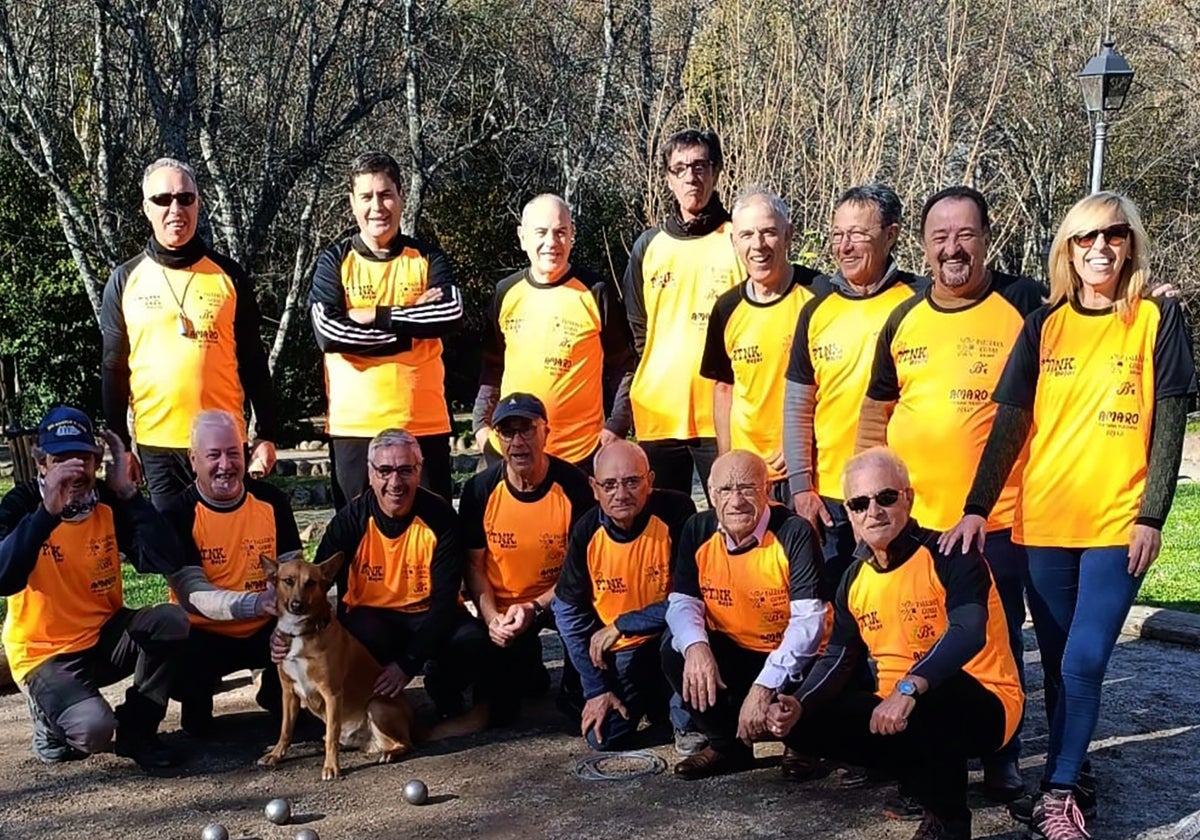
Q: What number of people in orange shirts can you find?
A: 15